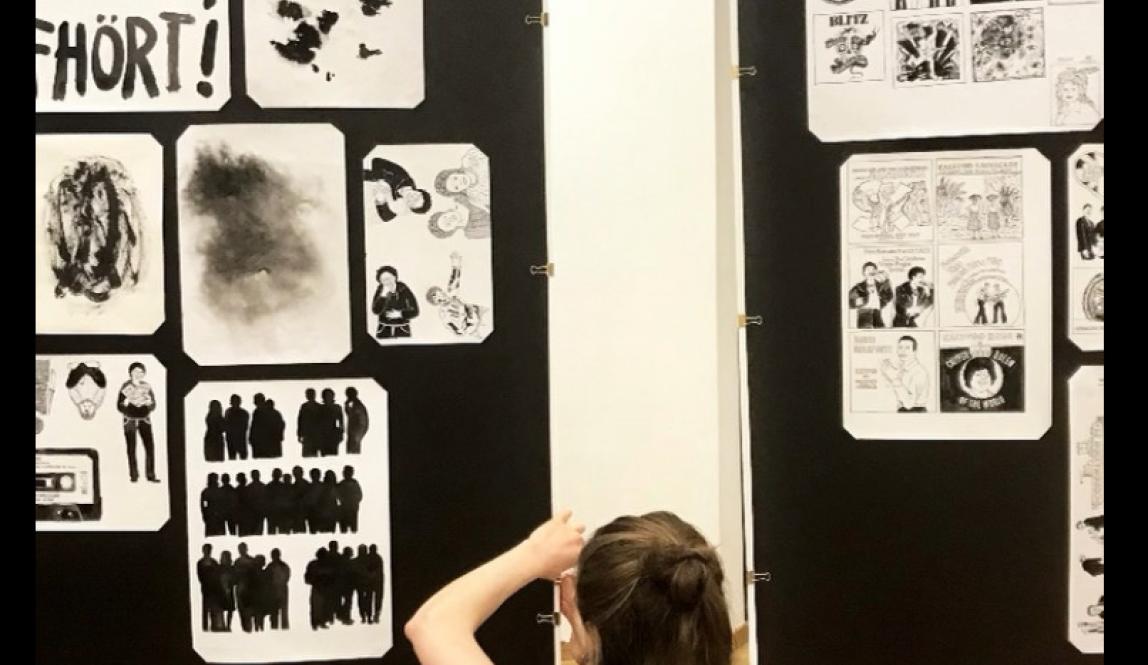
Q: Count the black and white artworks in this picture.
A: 11